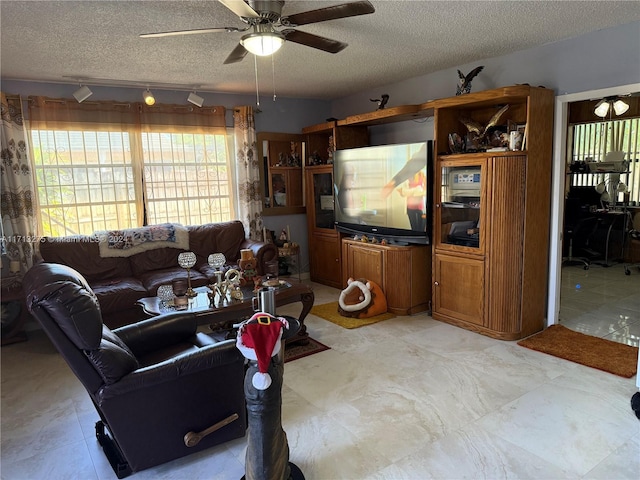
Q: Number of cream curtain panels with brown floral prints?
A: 2